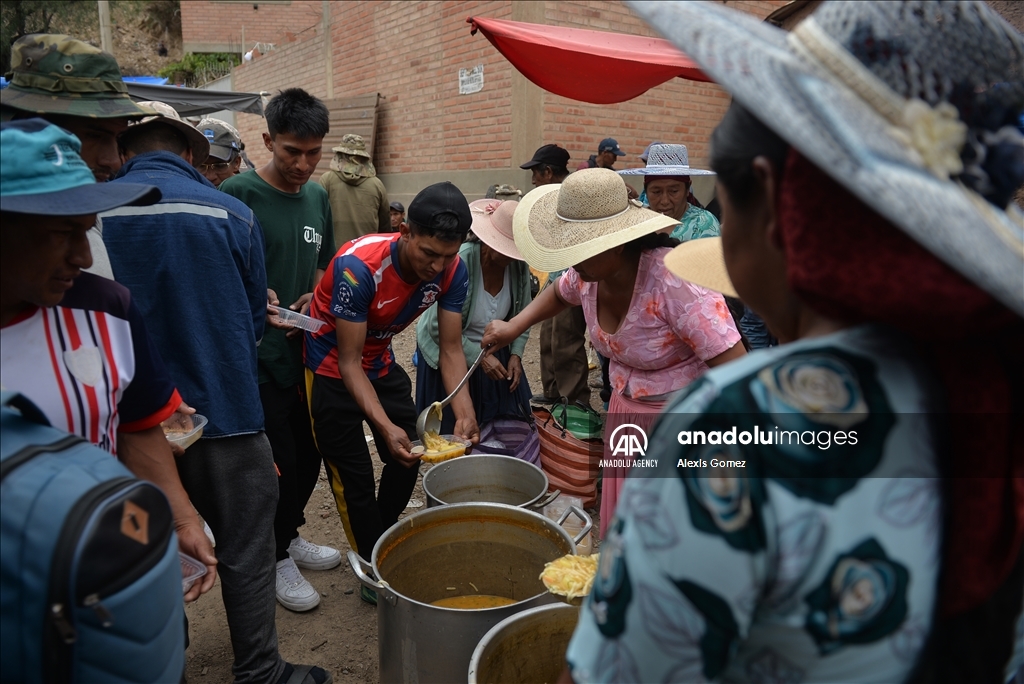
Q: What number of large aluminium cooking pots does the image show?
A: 3